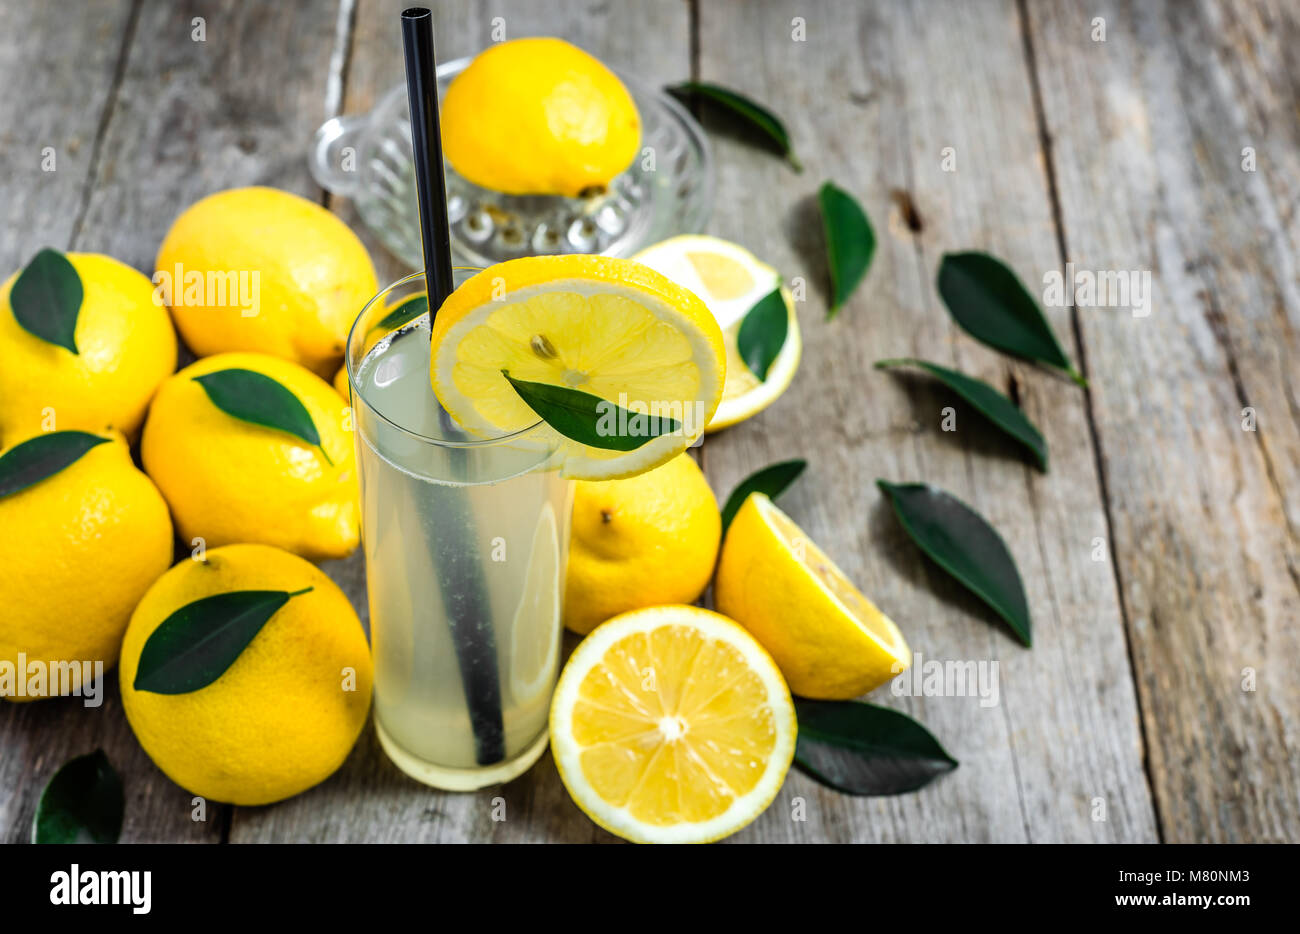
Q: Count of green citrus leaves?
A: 15